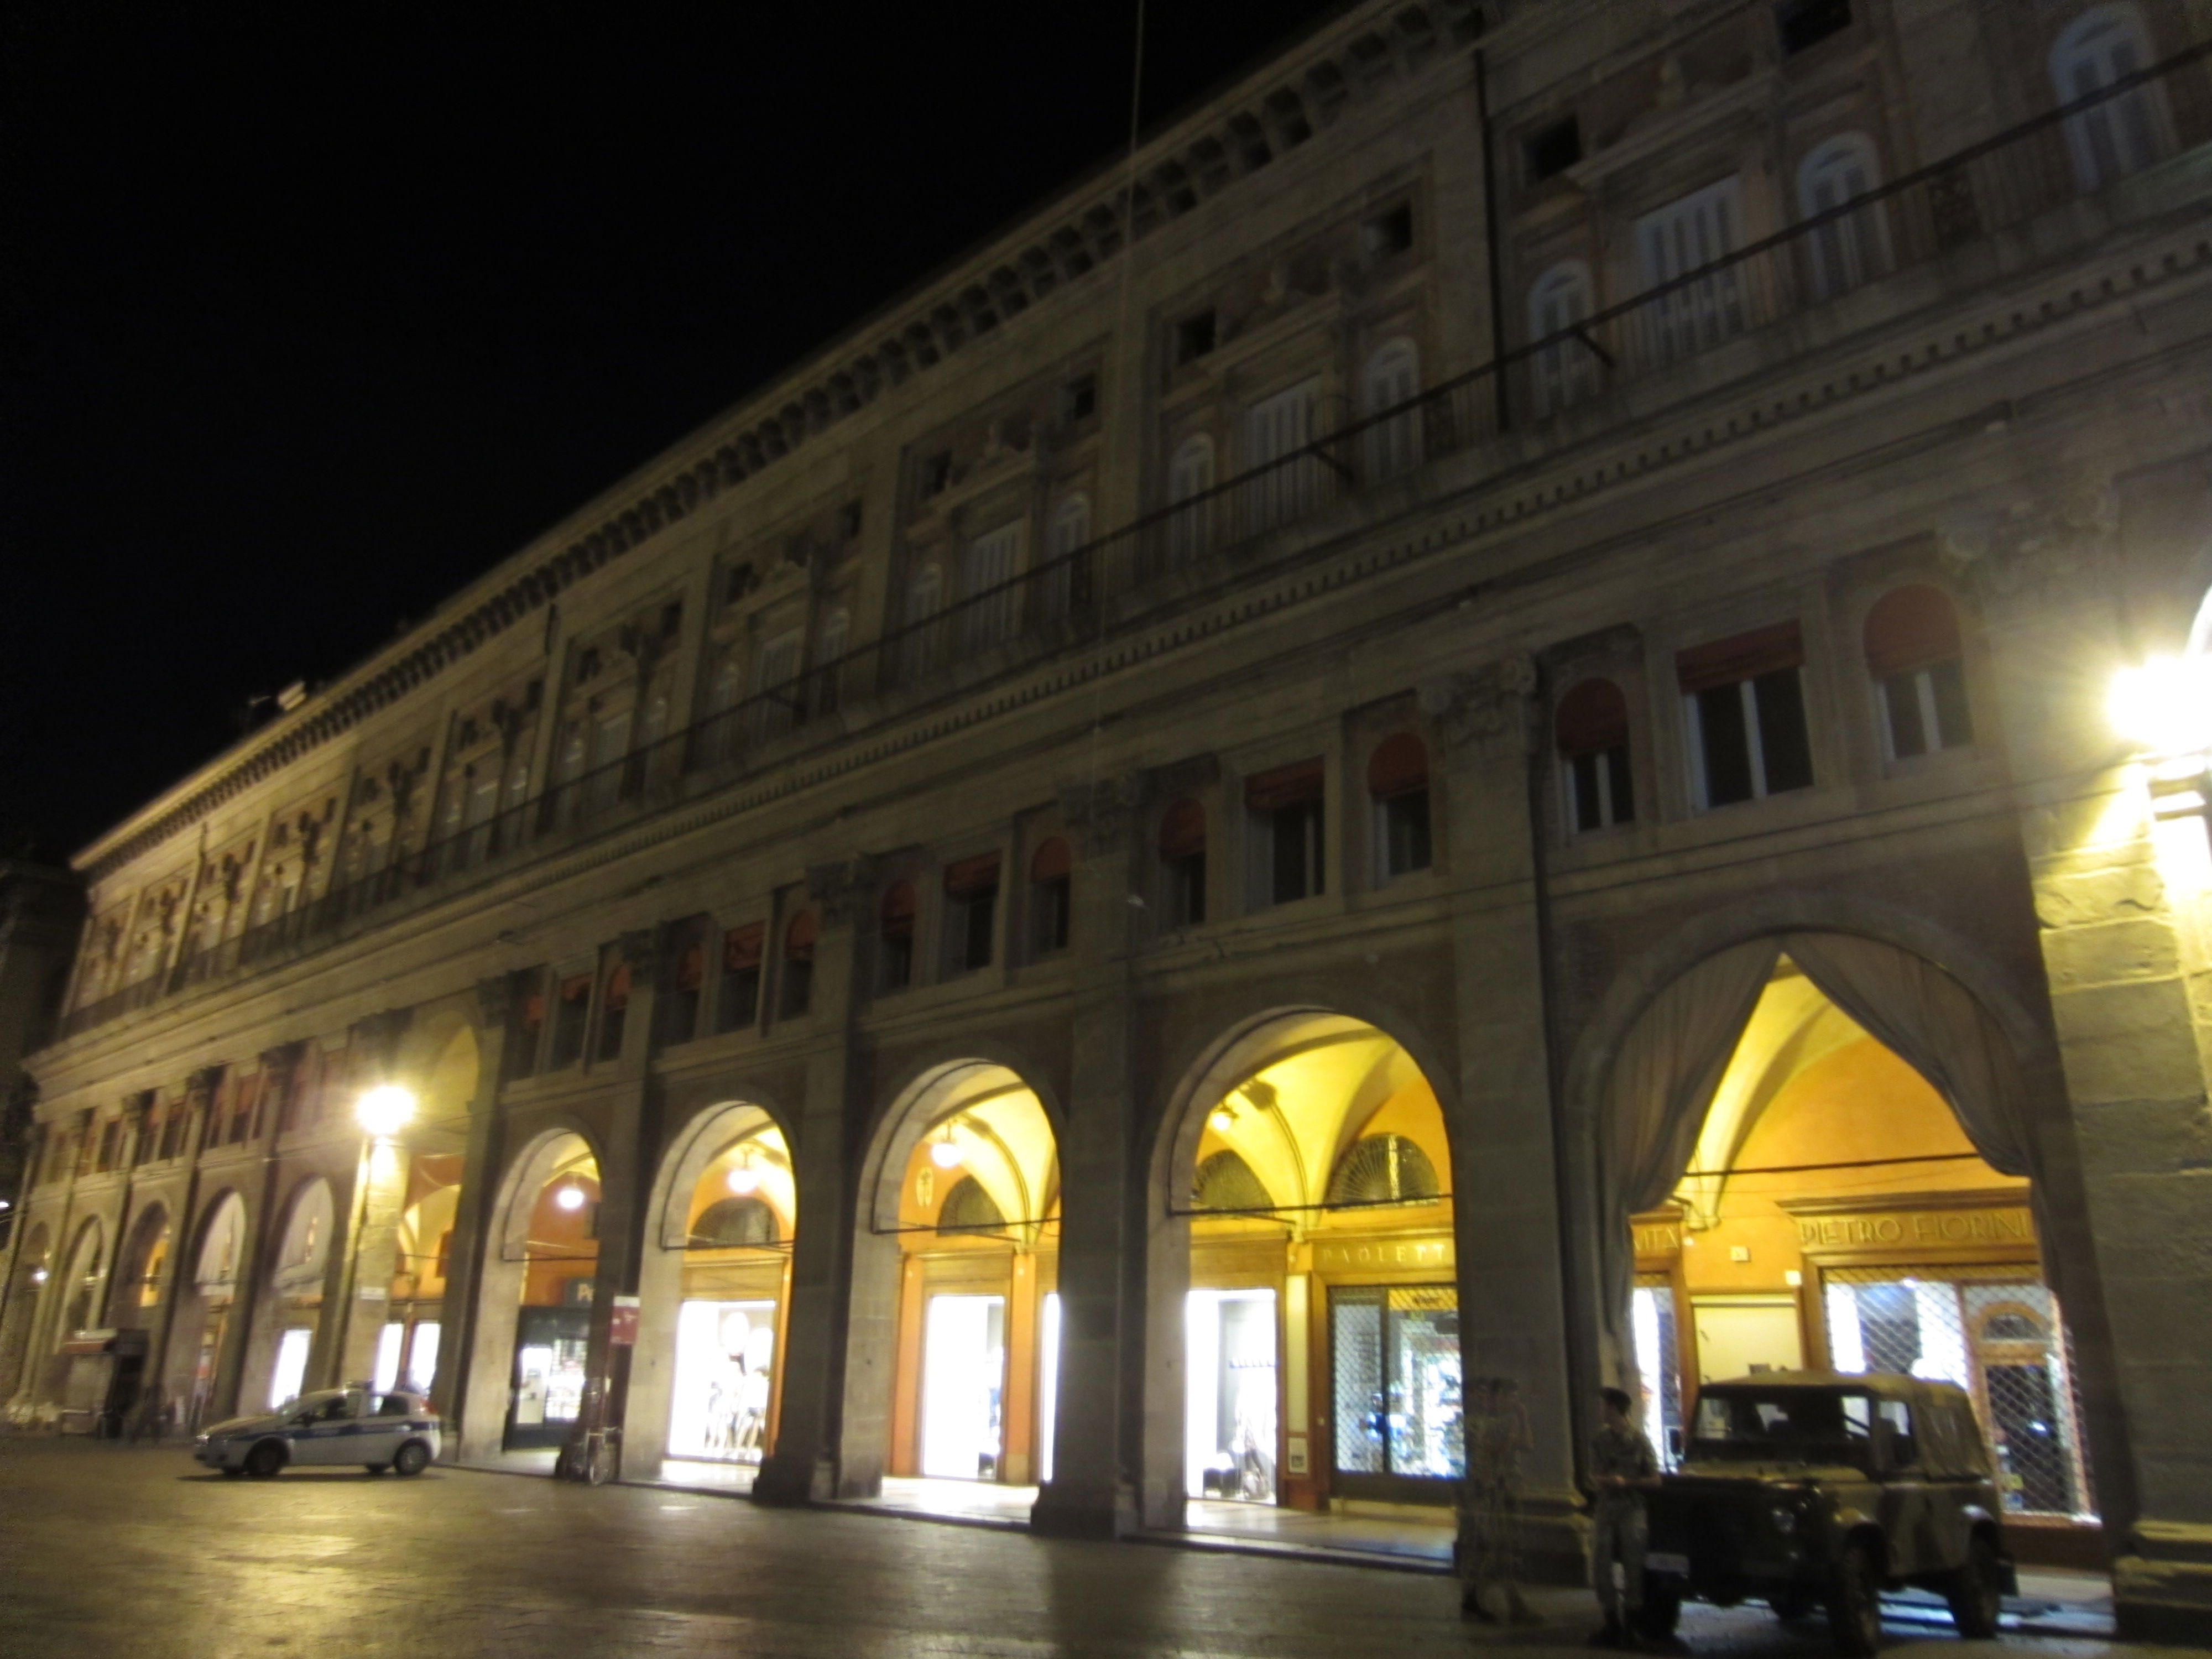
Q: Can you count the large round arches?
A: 11